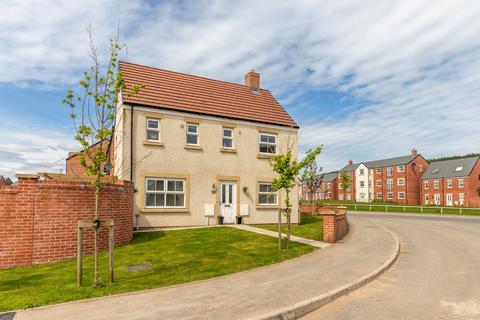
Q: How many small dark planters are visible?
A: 2